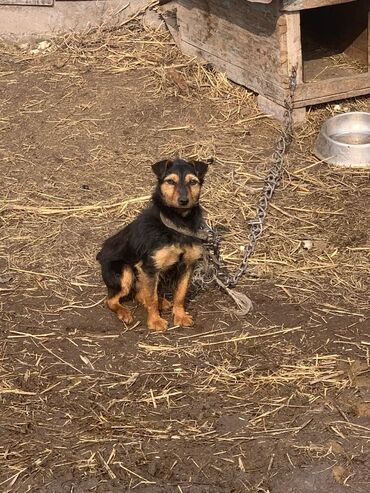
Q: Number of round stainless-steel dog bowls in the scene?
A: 1